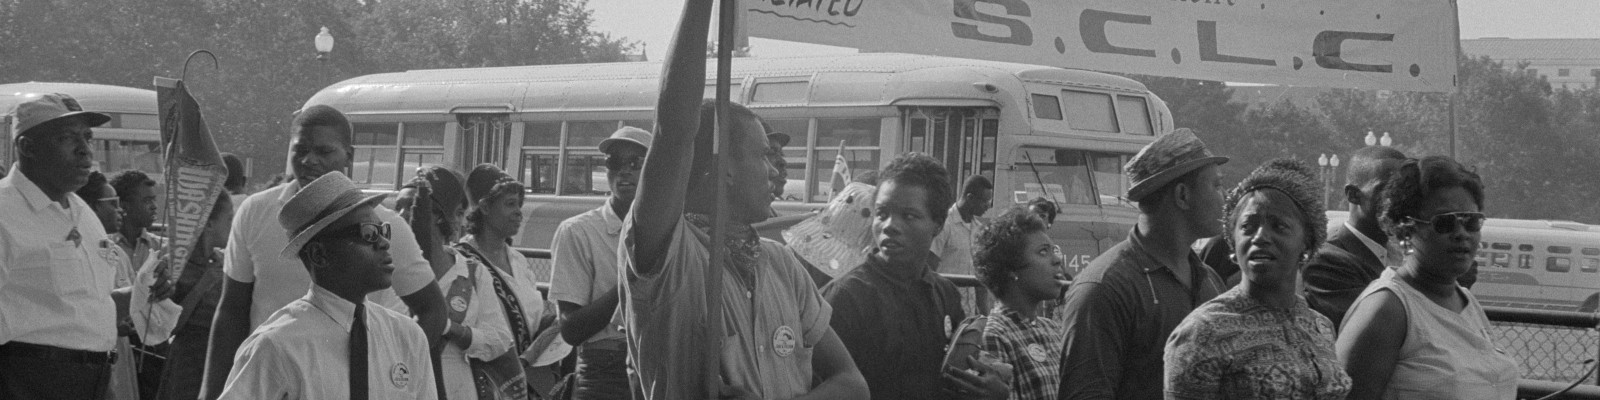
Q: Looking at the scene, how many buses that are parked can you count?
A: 3